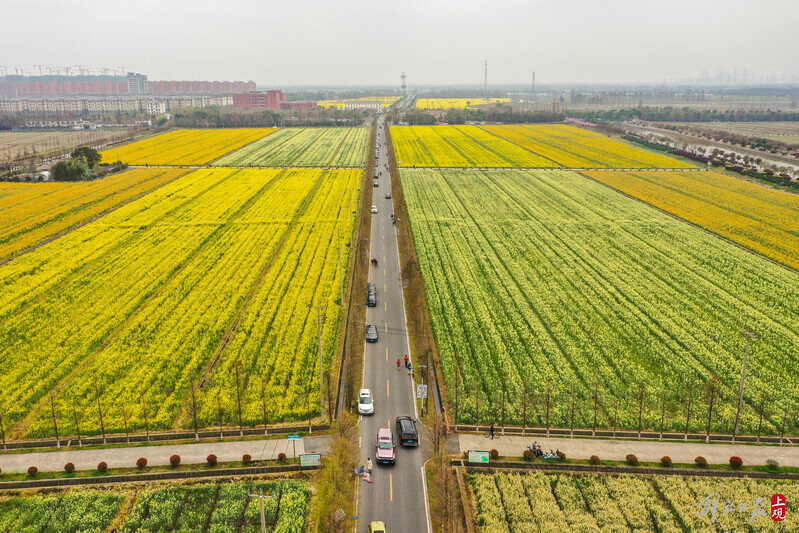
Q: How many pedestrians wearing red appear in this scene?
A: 2